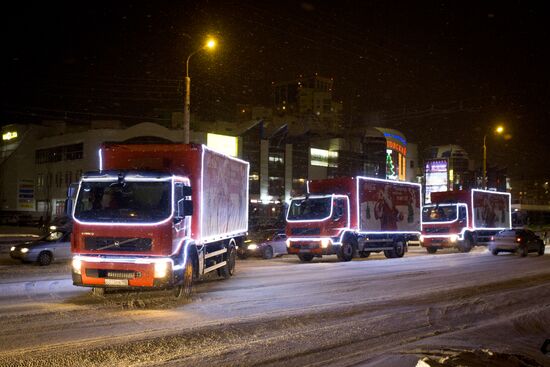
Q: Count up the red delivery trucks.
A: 3